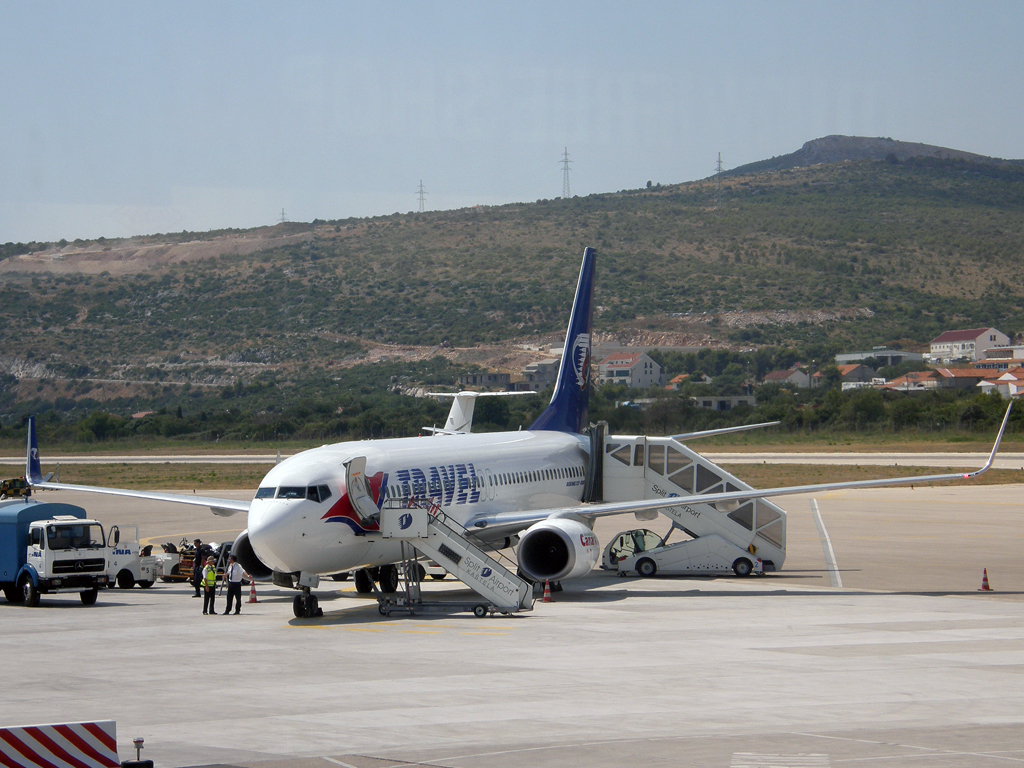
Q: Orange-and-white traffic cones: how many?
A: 3